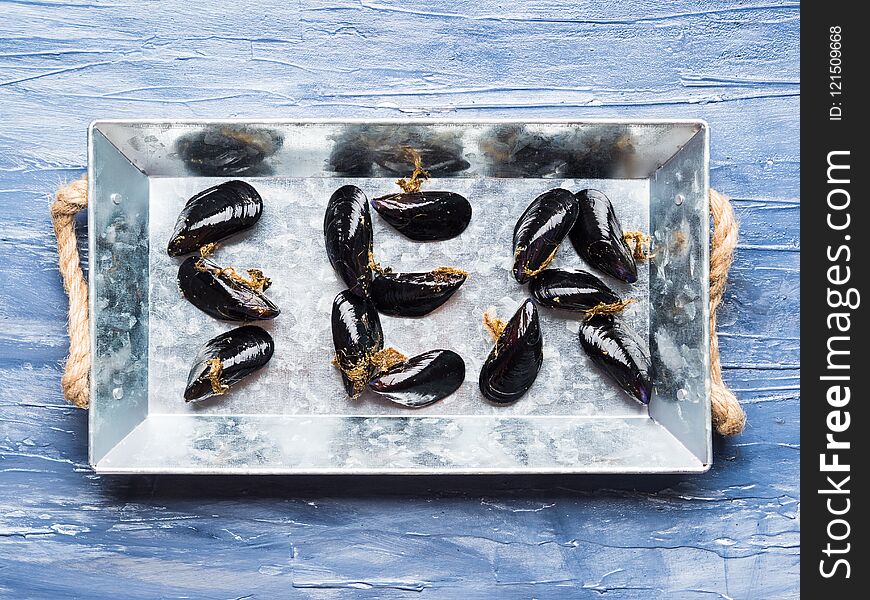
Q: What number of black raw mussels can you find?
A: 13